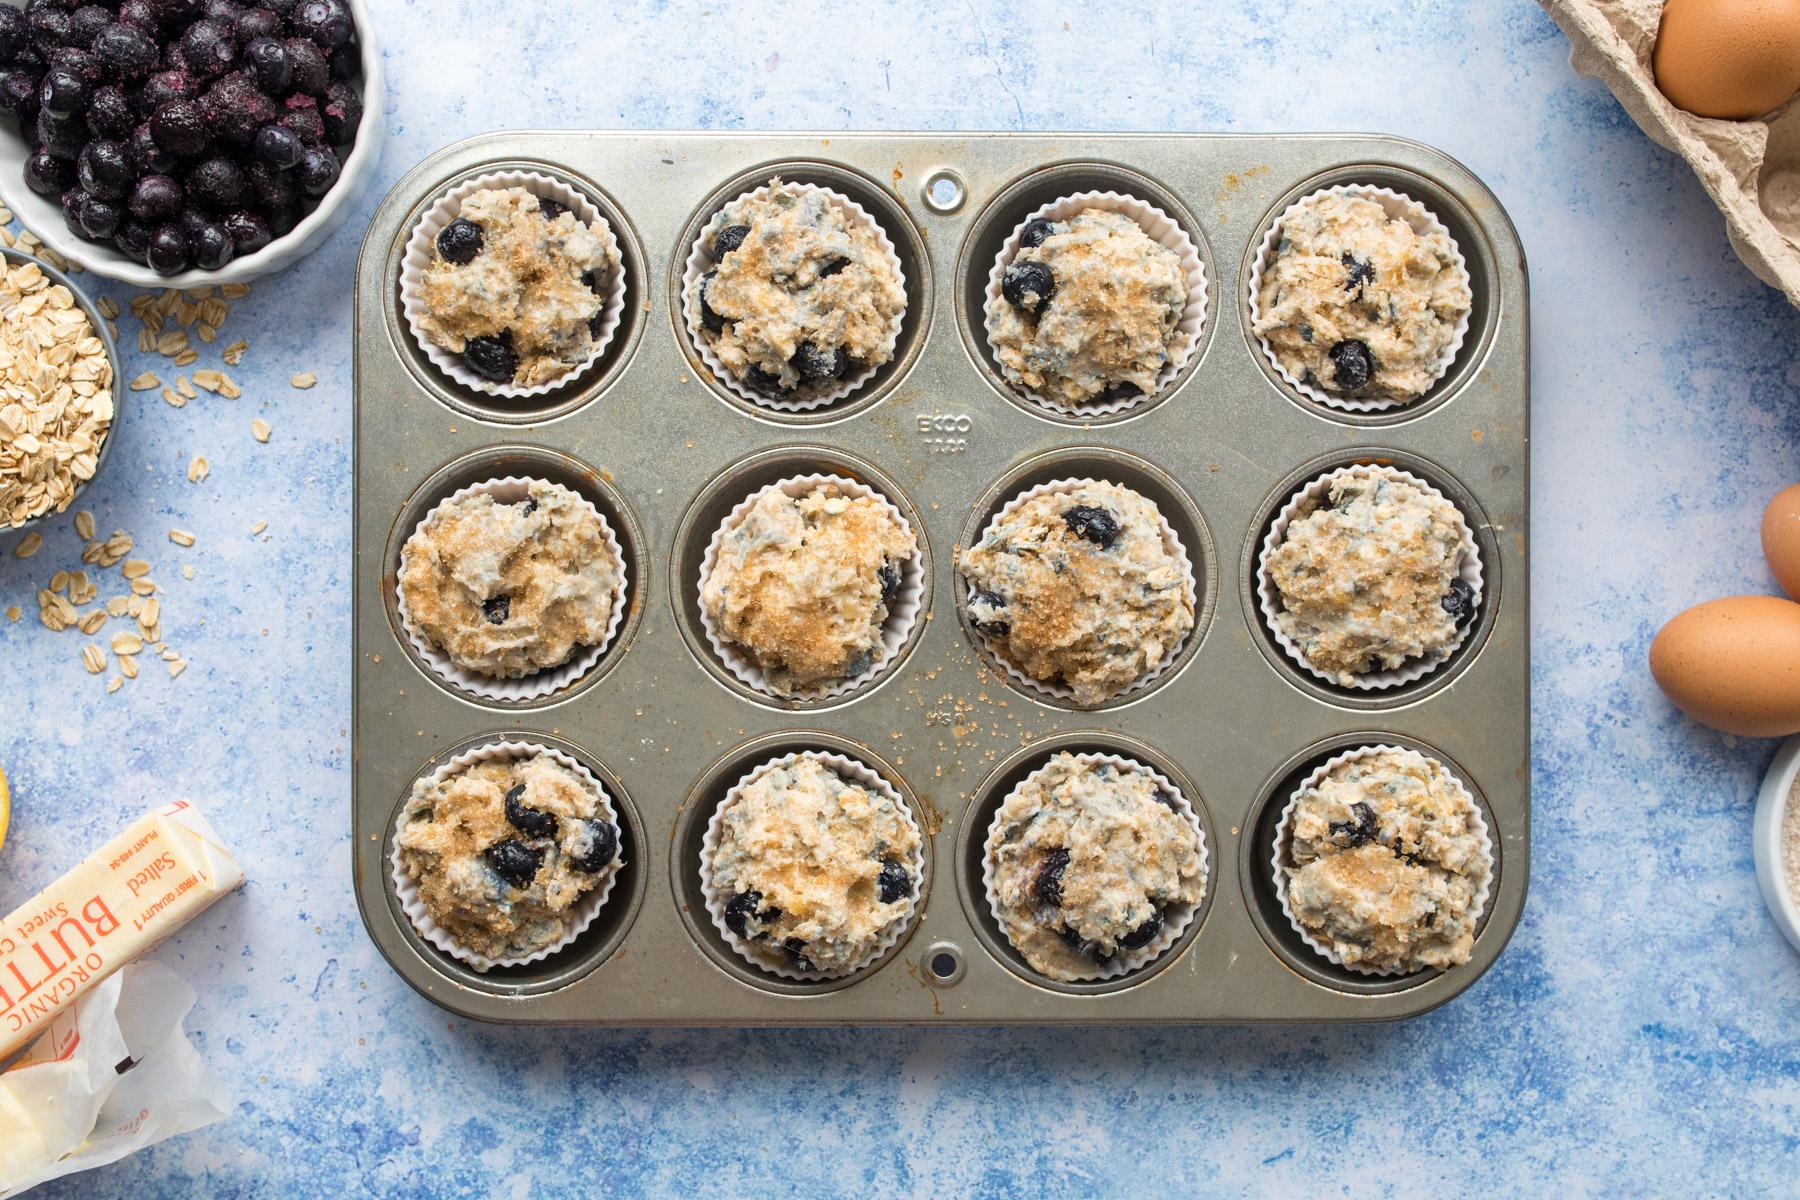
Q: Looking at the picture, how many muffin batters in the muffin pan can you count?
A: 12